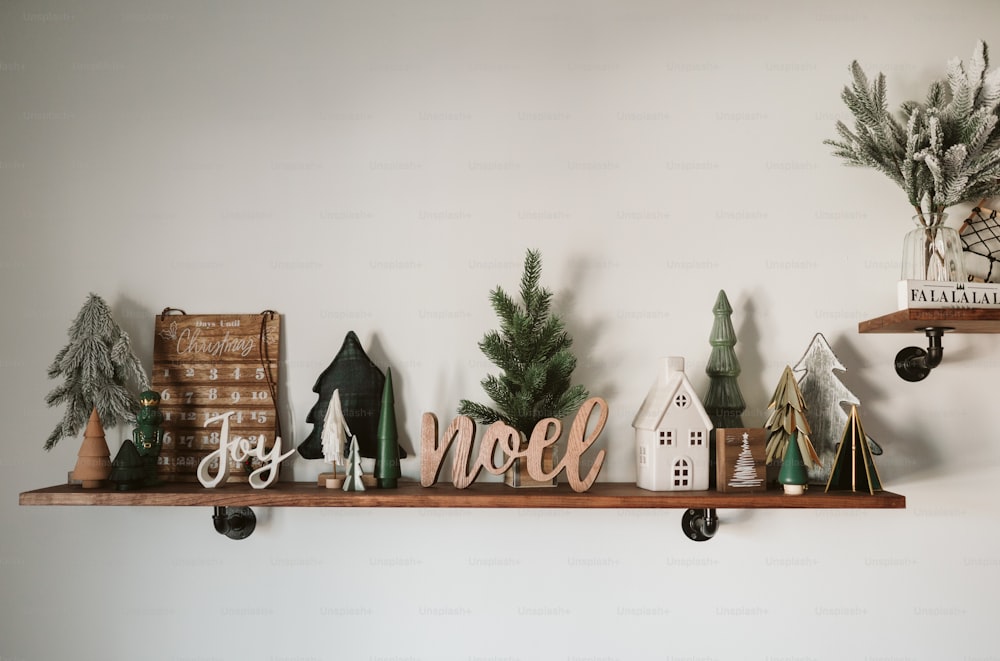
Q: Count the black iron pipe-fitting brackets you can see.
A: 3